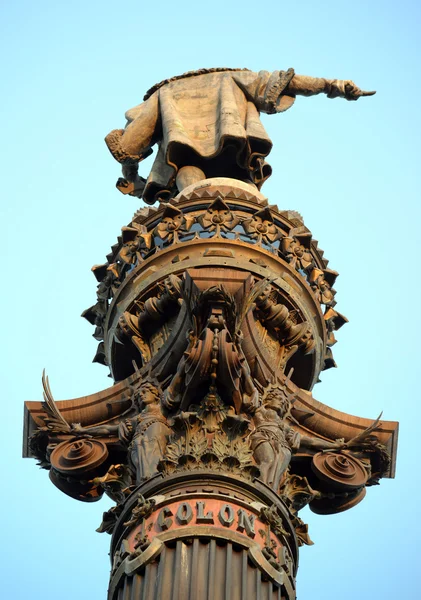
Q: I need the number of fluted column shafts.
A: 1